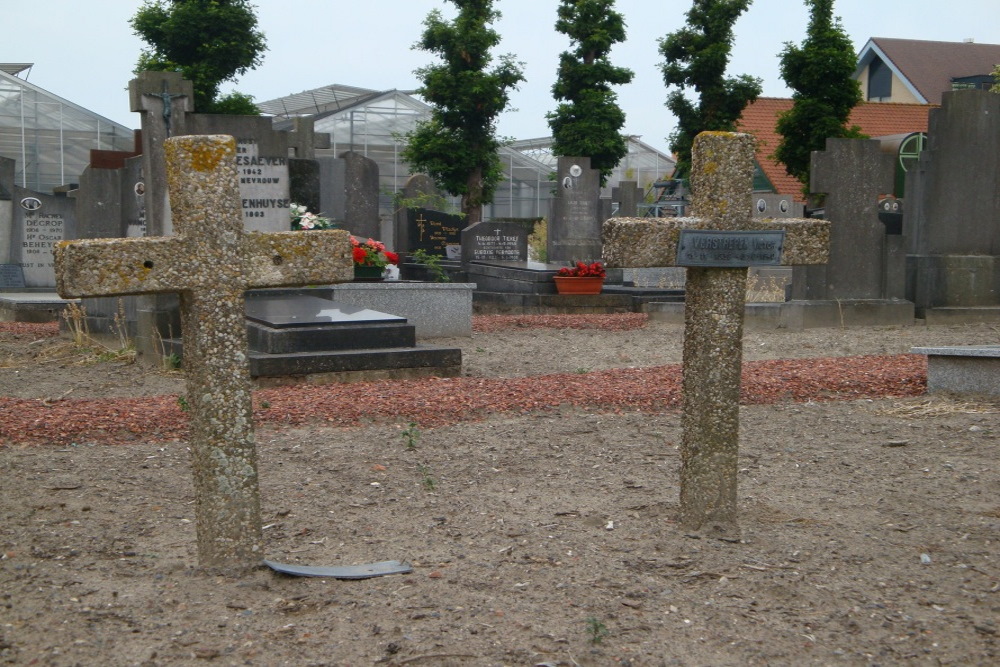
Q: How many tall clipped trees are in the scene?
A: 5